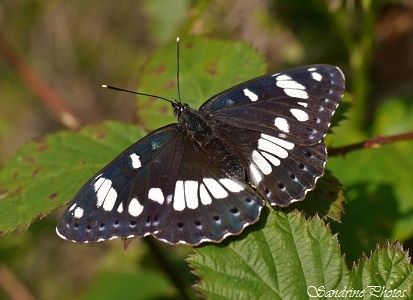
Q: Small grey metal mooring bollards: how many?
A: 0